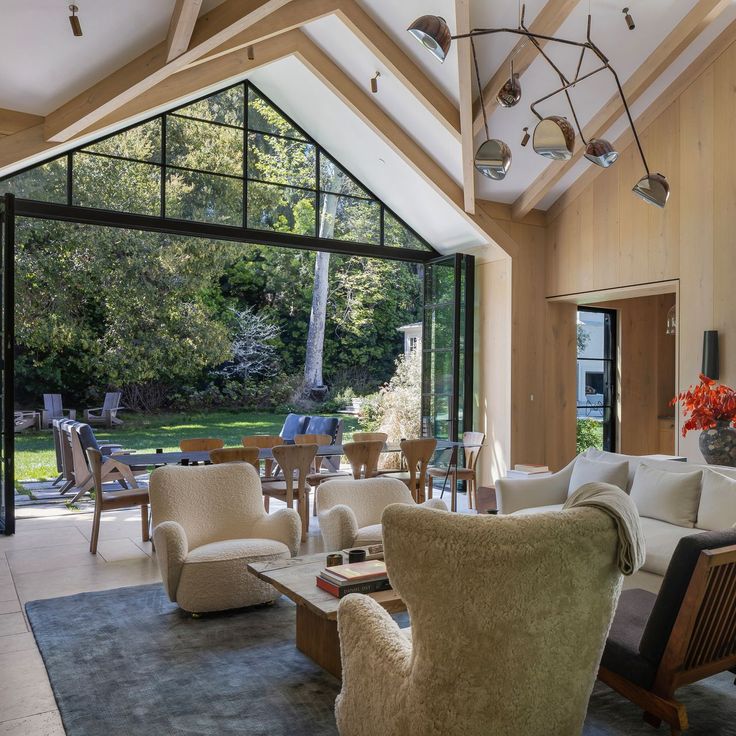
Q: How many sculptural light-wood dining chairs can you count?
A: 10